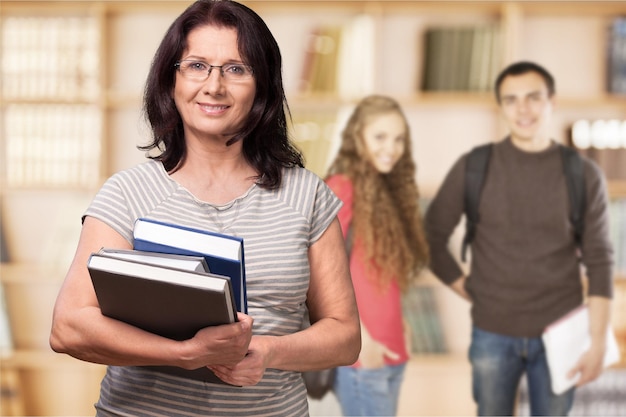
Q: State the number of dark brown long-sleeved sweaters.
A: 1